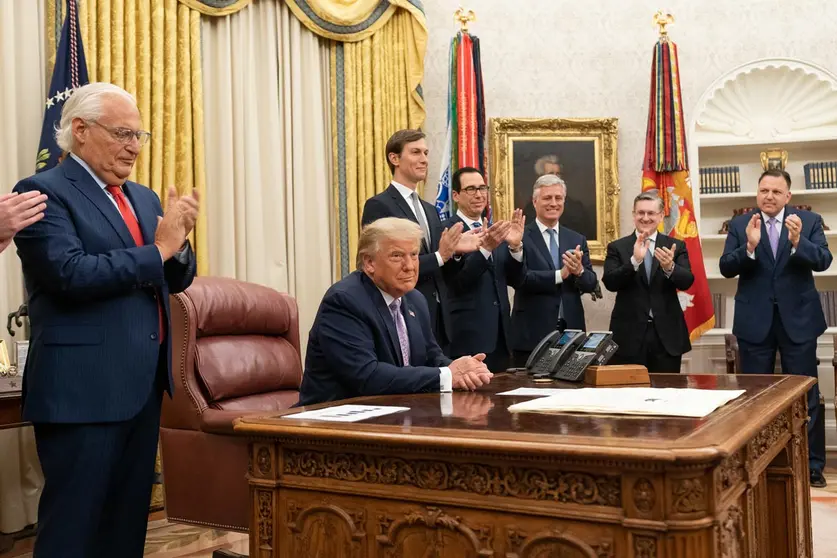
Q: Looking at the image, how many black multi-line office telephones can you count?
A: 2